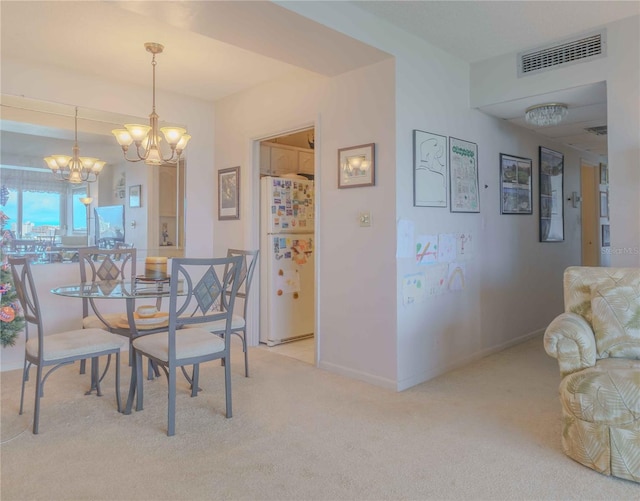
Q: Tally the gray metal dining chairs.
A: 4